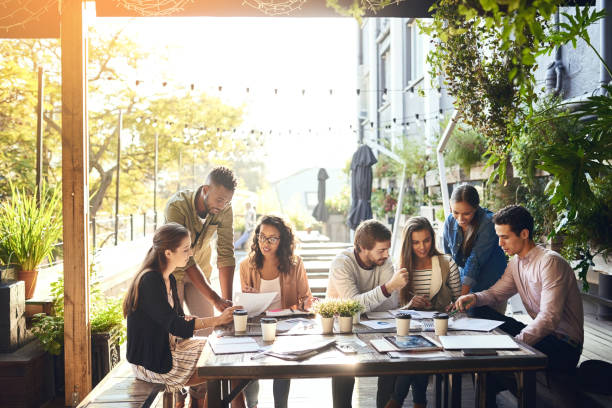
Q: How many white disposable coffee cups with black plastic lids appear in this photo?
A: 4